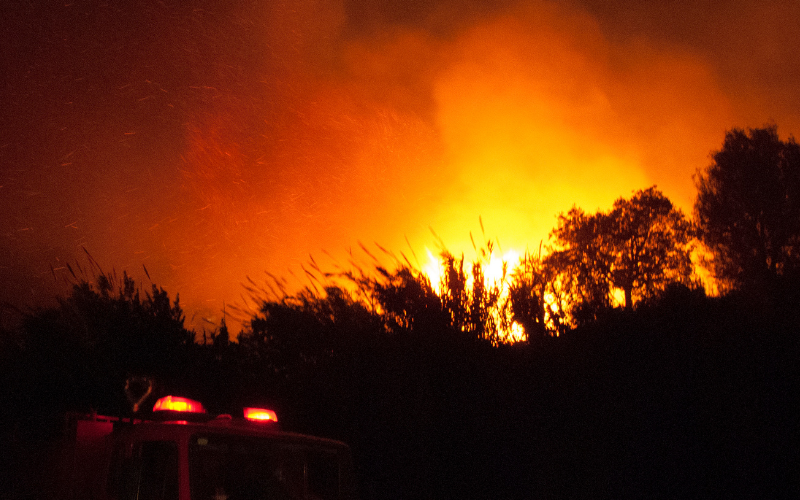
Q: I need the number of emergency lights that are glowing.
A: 2